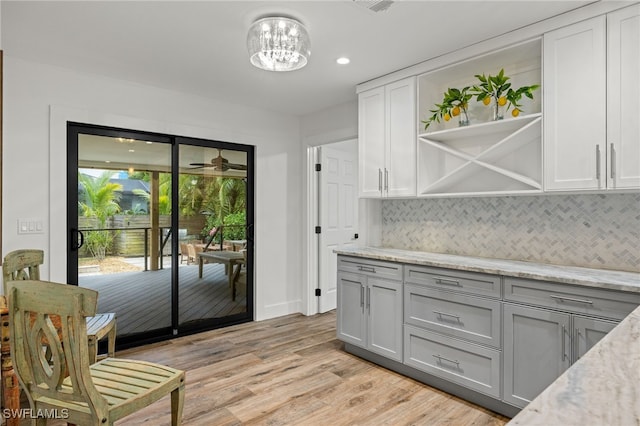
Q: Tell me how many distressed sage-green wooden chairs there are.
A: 2